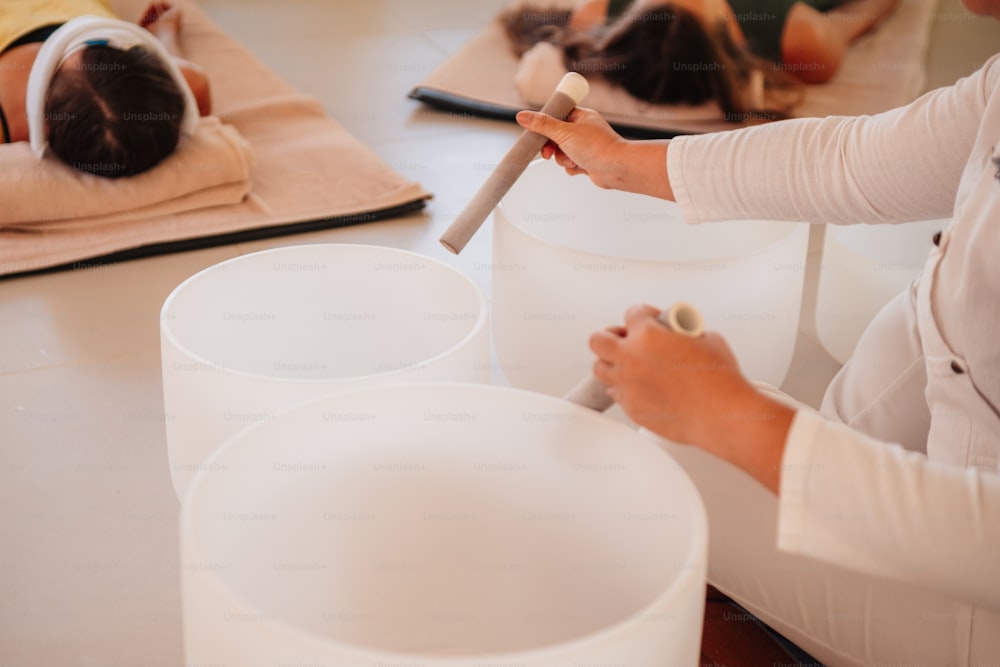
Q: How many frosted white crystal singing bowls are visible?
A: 4